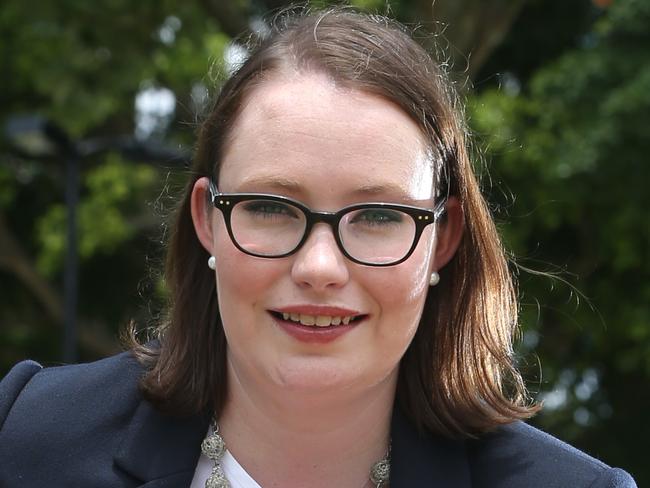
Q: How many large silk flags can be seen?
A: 0